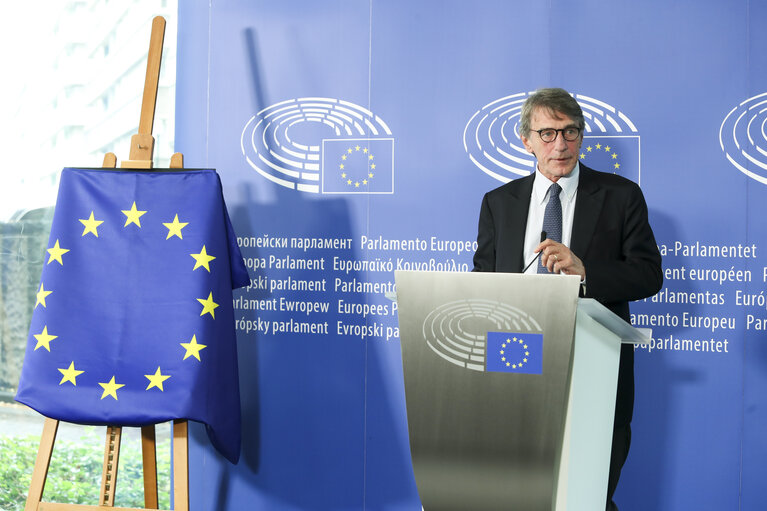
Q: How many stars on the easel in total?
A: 12